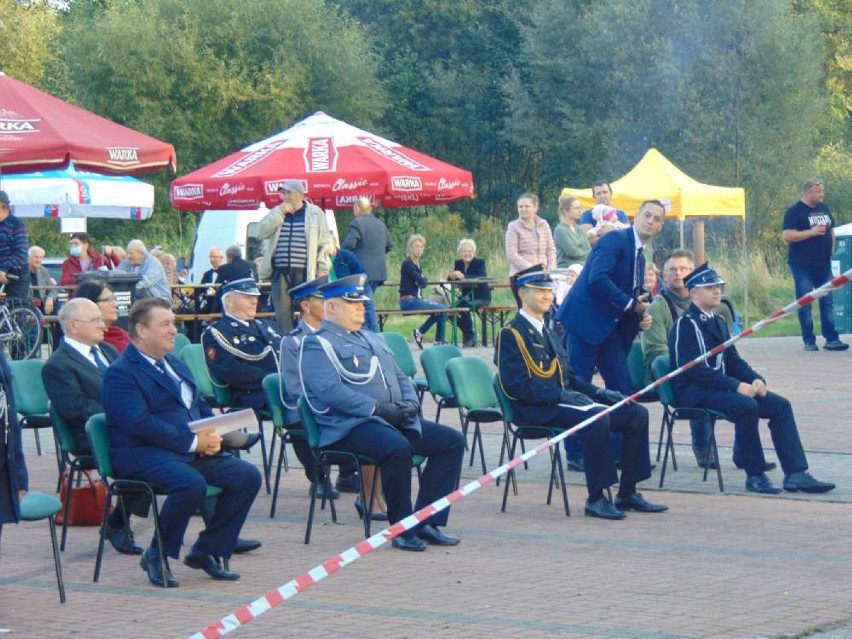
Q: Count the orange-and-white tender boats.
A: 0